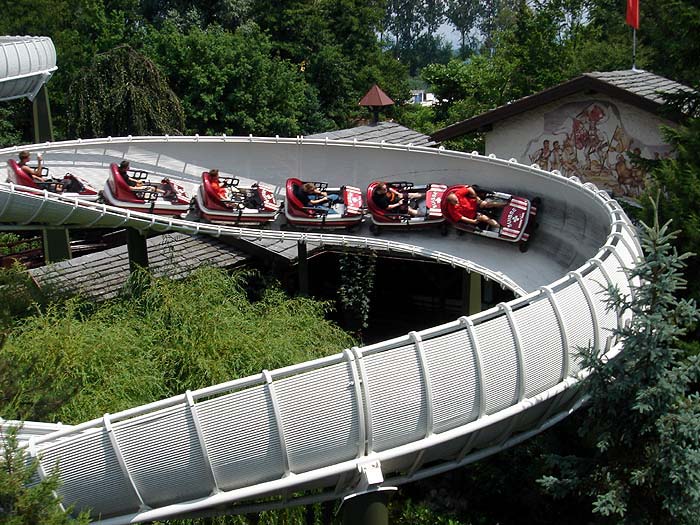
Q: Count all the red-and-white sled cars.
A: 6